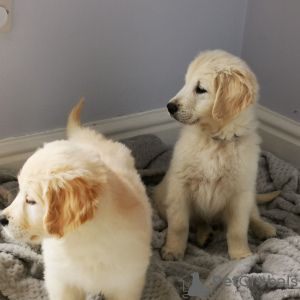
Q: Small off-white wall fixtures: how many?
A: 1